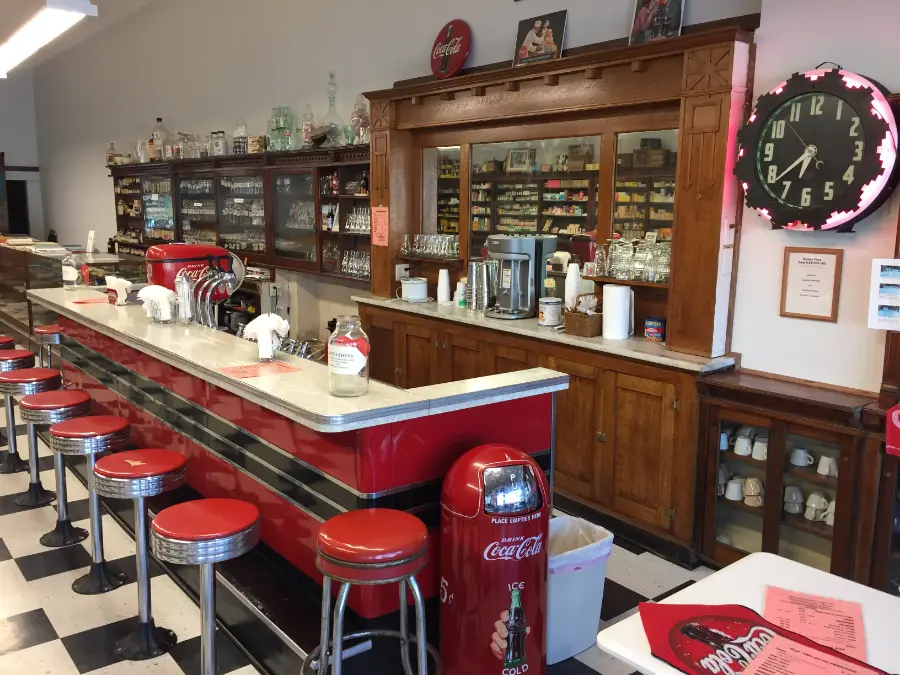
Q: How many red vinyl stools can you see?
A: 9